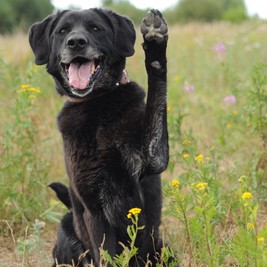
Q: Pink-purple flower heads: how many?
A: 3